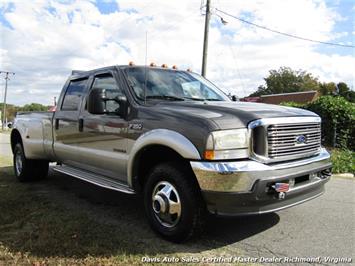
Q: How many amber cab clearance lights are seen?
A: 5